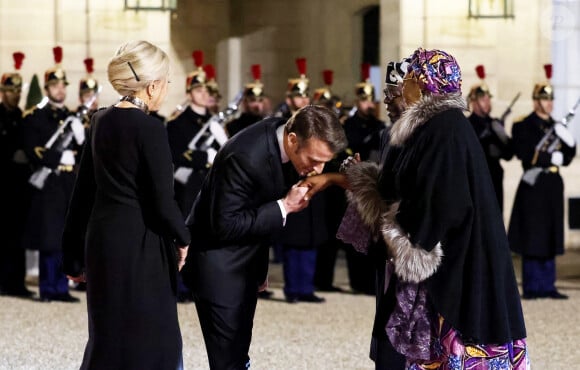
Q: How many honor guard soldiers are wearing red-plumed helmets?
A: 11